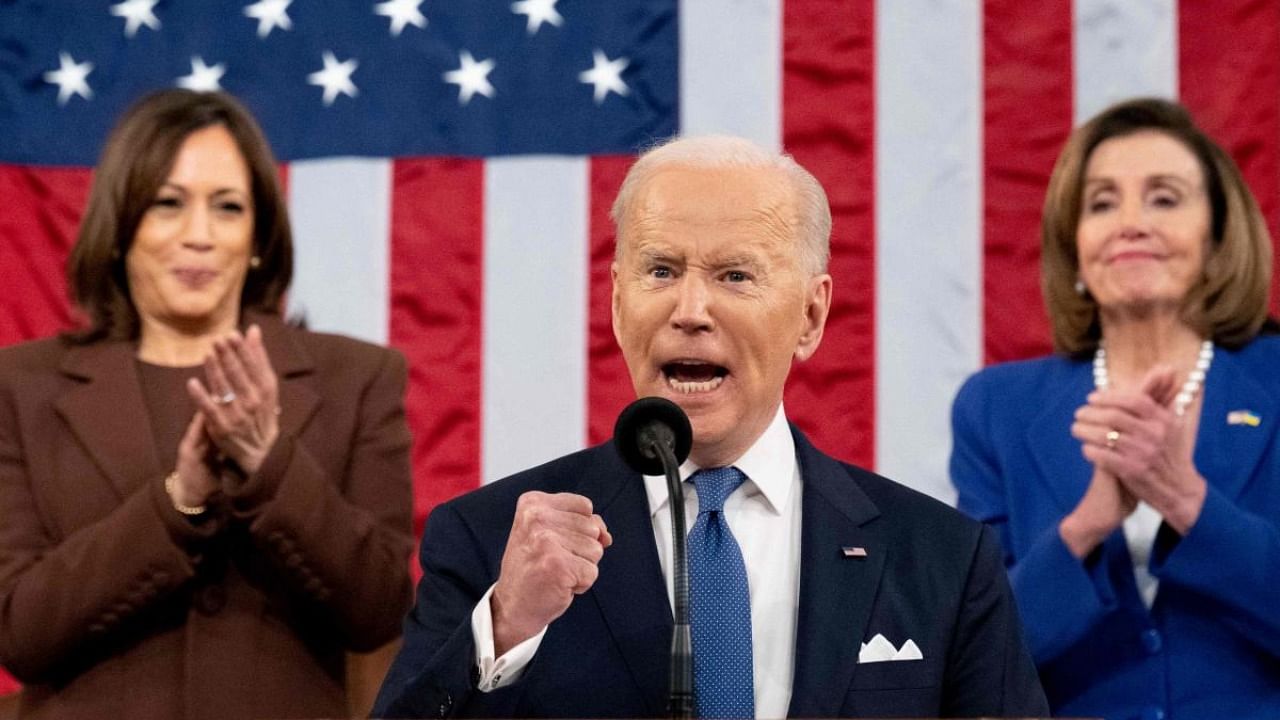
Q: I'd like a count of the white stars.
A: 9